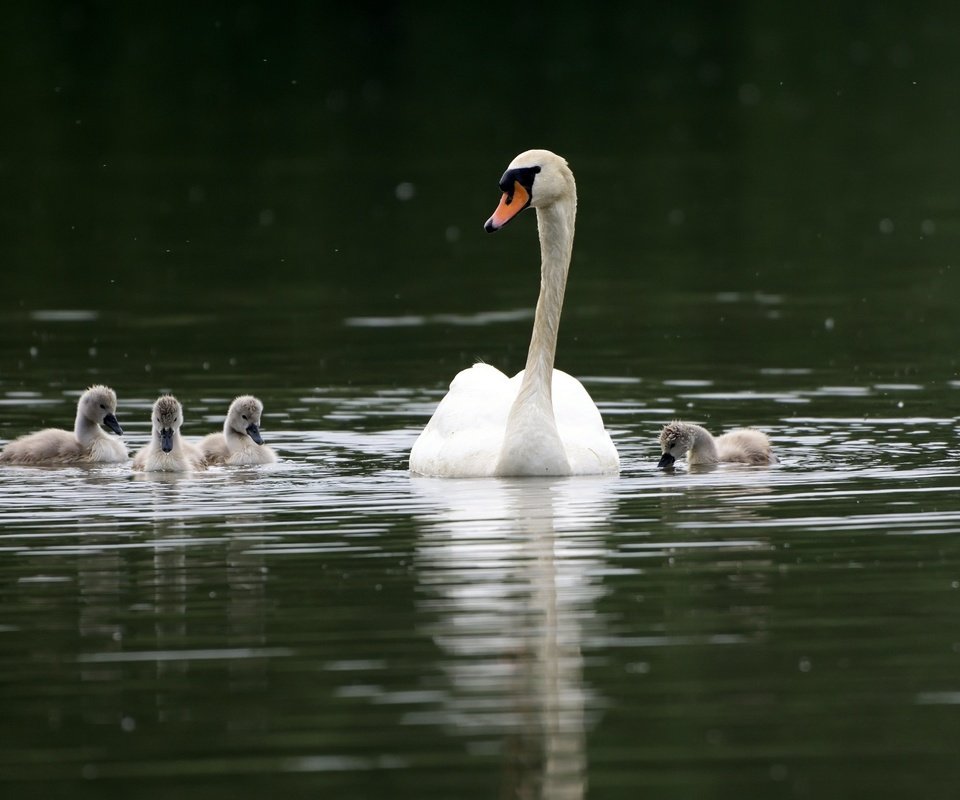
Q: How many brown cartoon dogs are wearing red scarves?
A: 0